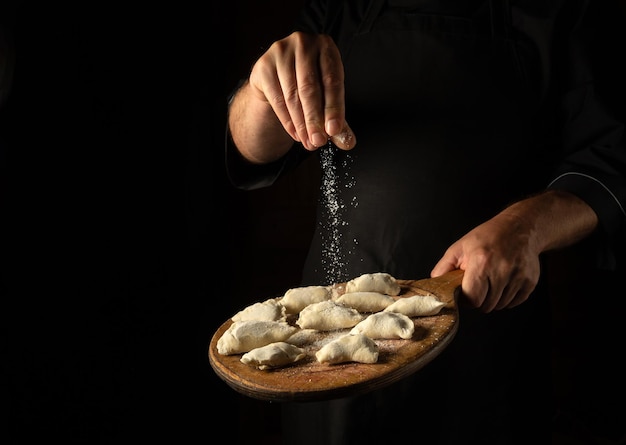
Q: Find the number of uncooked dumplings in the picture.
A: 10